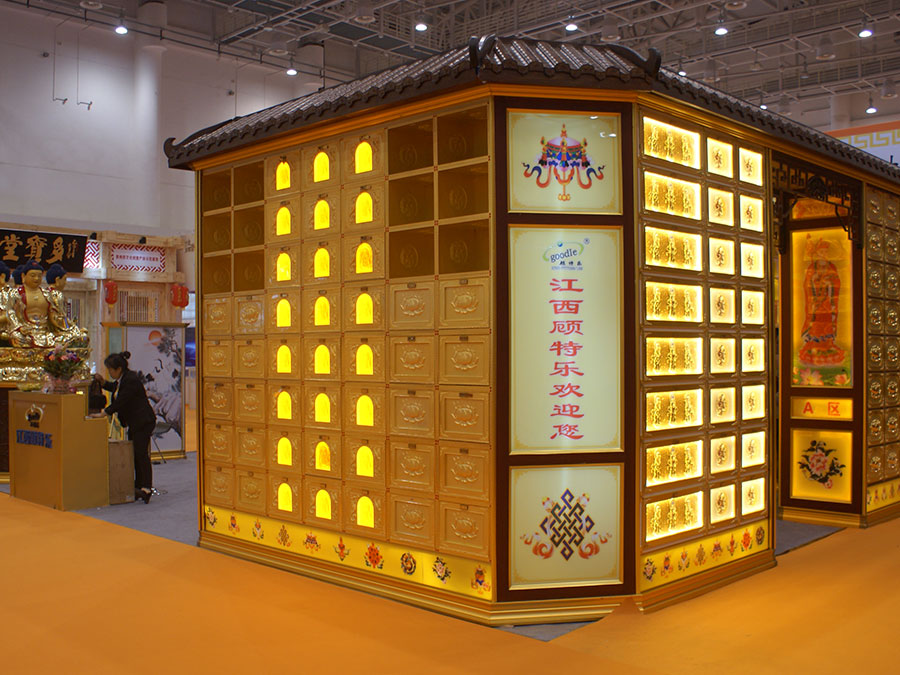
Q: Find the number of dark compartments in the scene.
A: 12